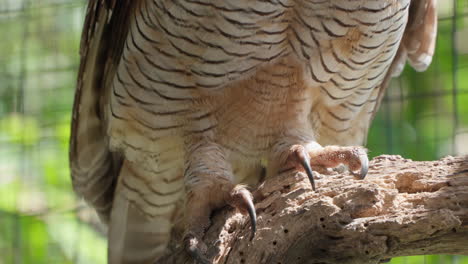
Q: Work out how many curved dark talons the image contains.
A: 4